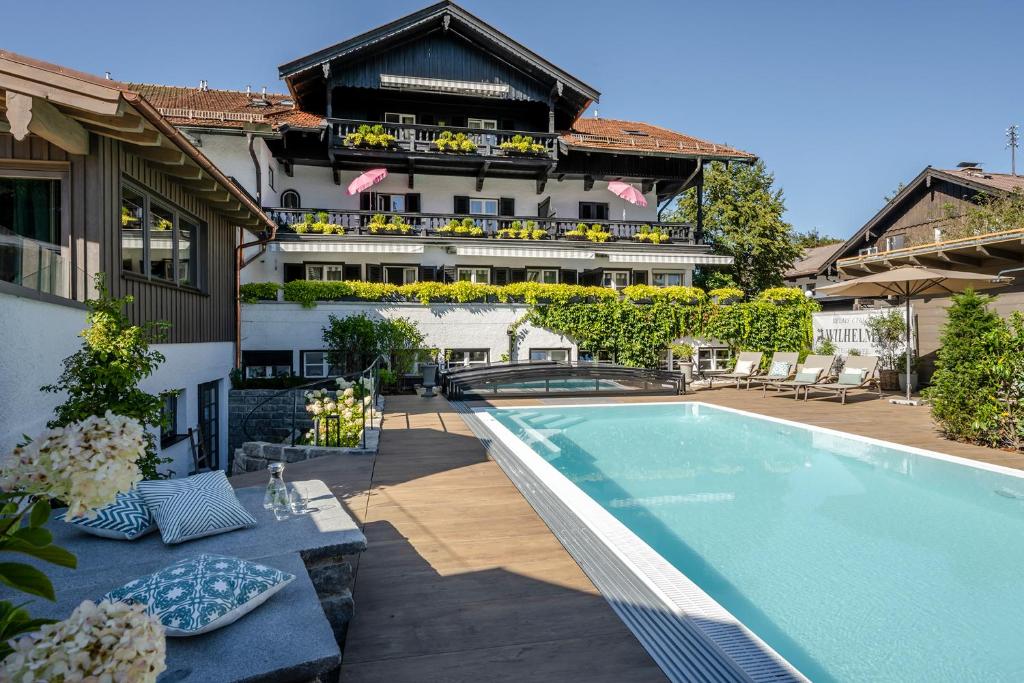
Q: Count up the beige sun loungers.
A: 4